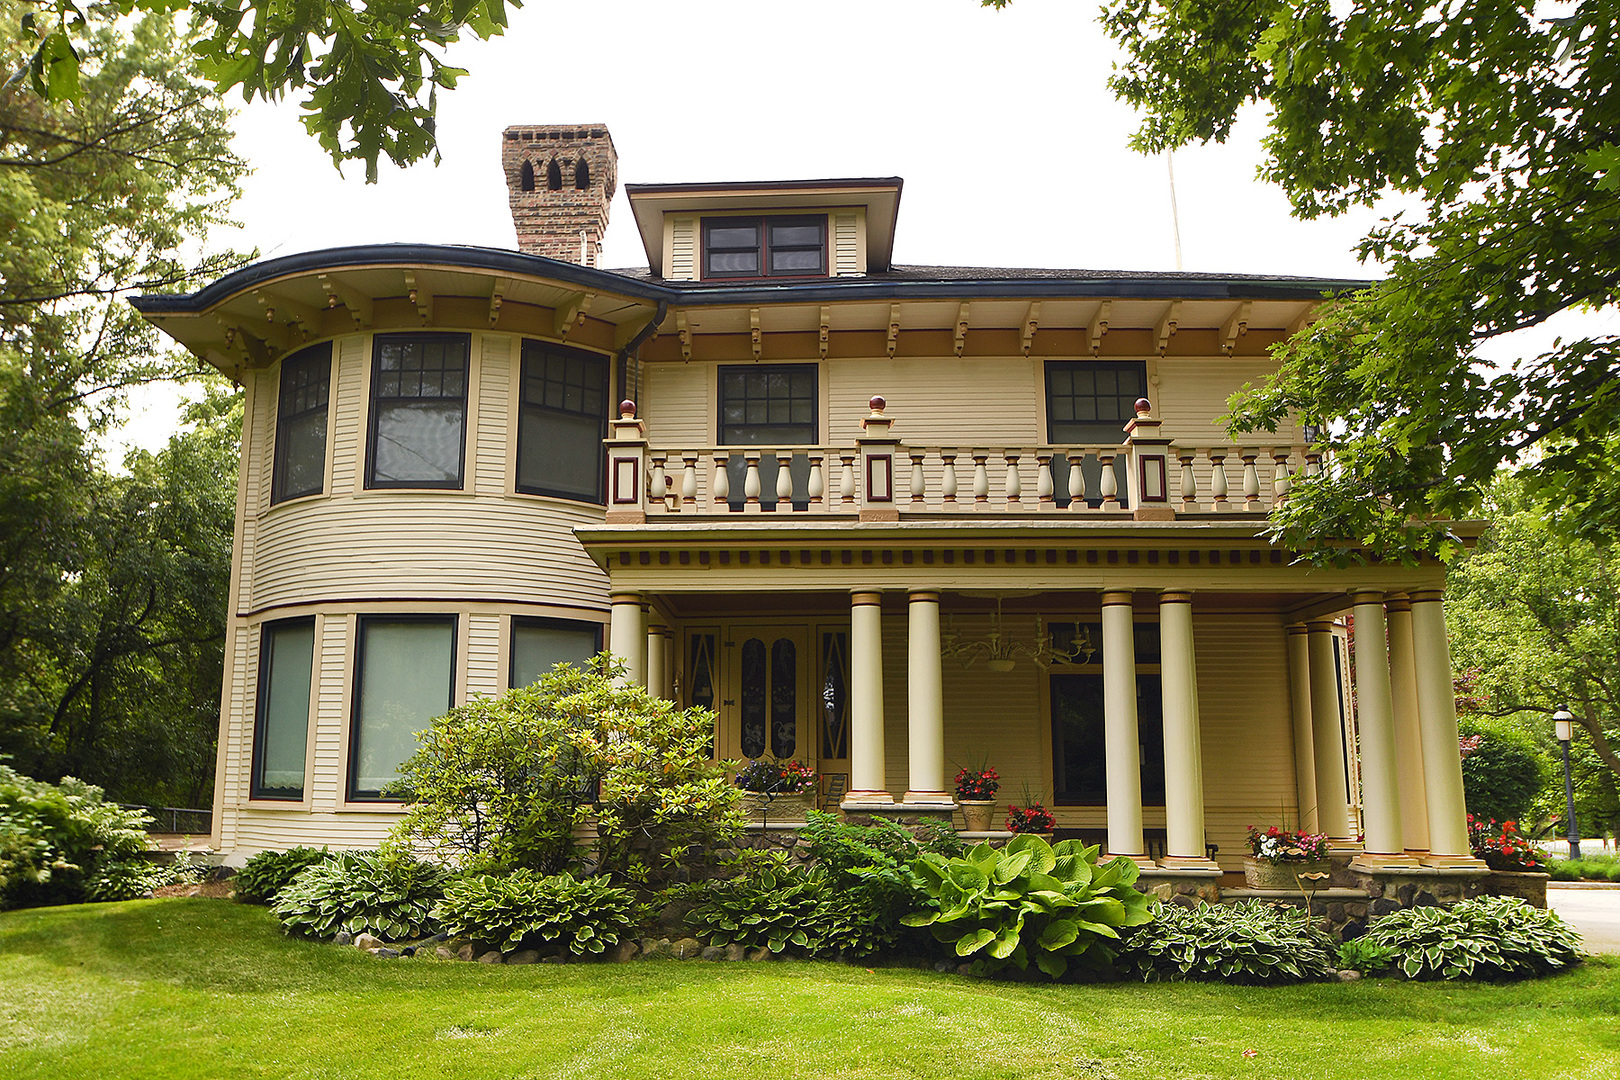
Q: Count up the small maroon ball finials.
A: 3